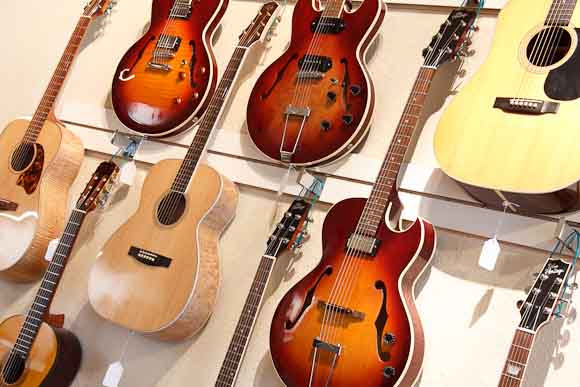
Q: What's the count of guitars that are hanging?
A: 9